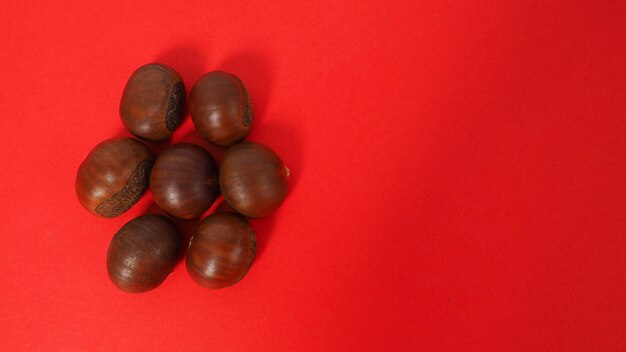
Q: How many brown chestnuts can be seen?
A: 7